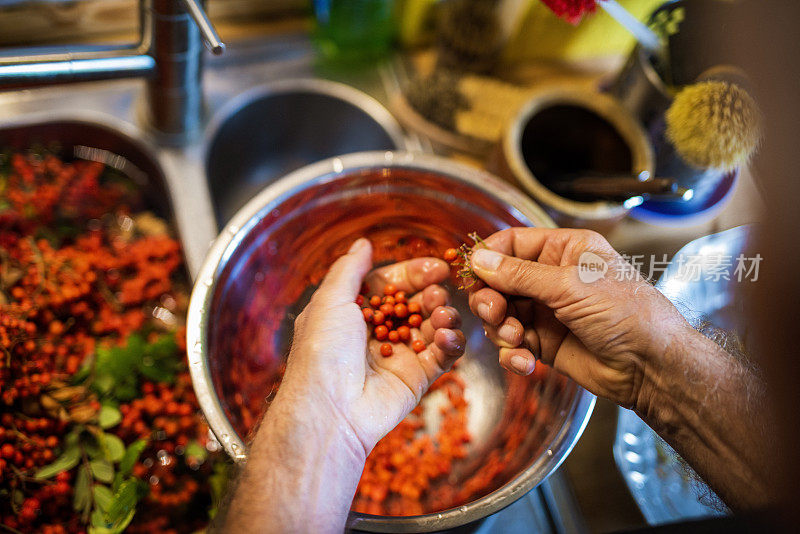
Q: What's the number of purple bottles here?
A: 0